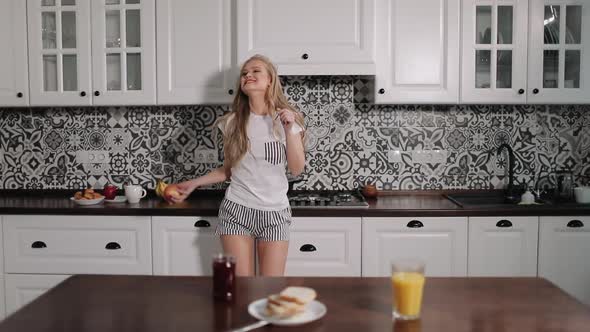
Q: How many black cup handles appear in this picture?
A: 7